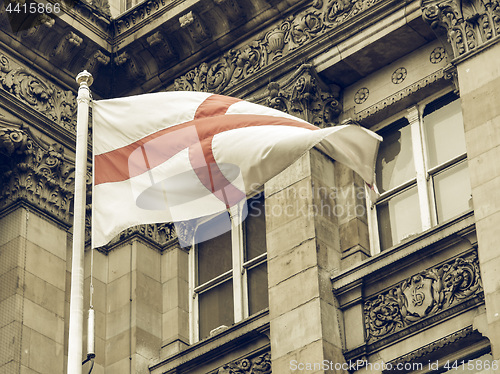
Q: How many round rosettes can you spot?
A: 3